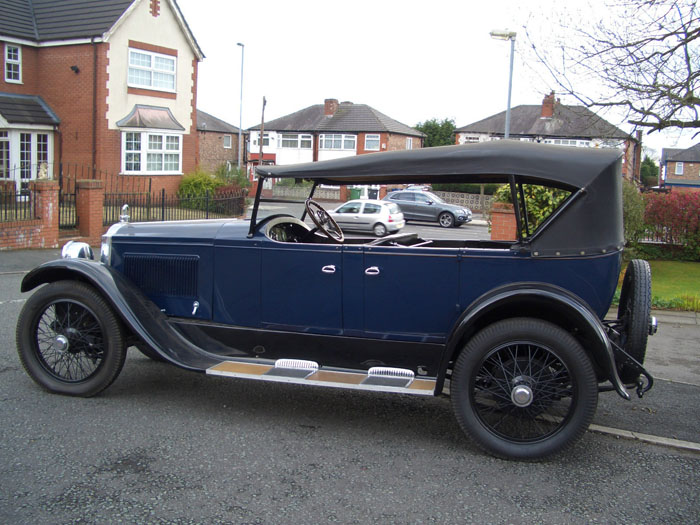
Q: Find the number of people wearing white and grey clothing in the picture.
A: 0